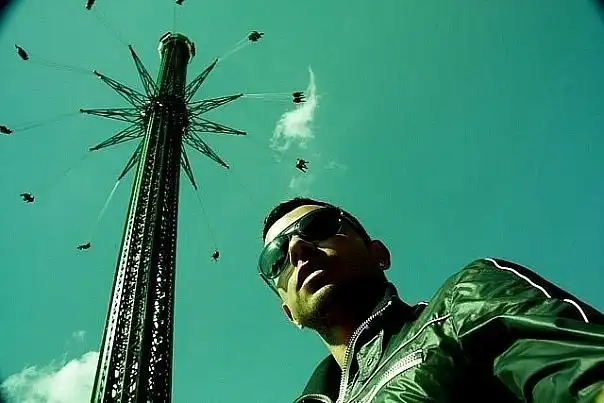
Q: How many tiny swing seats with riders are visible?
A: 10